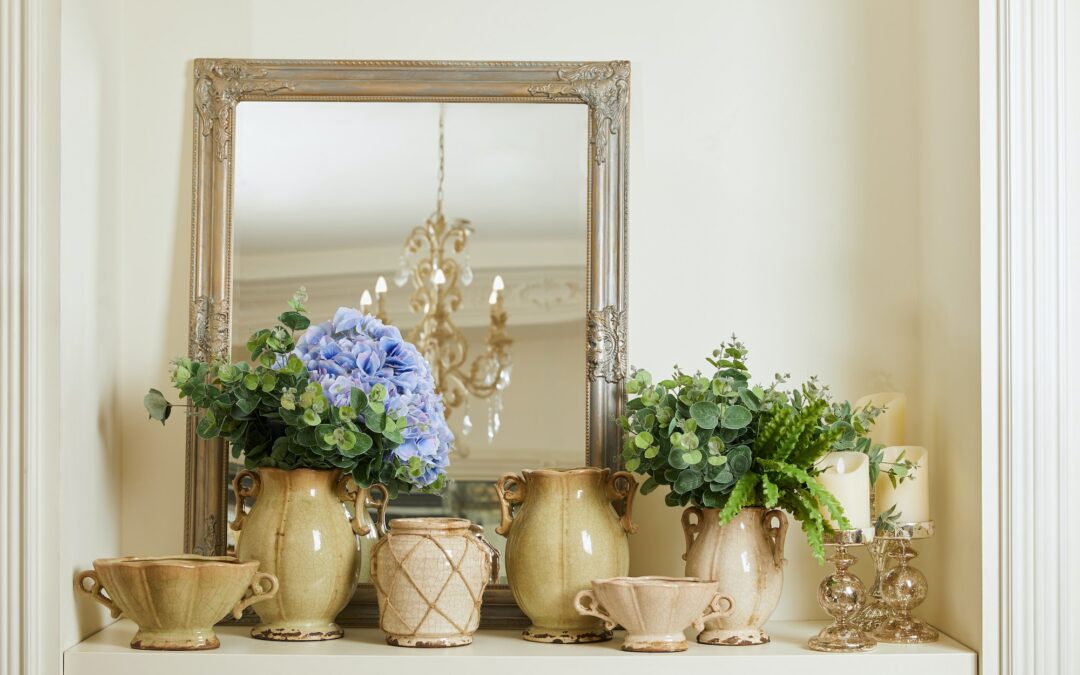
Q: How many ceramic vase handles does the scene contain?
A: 10